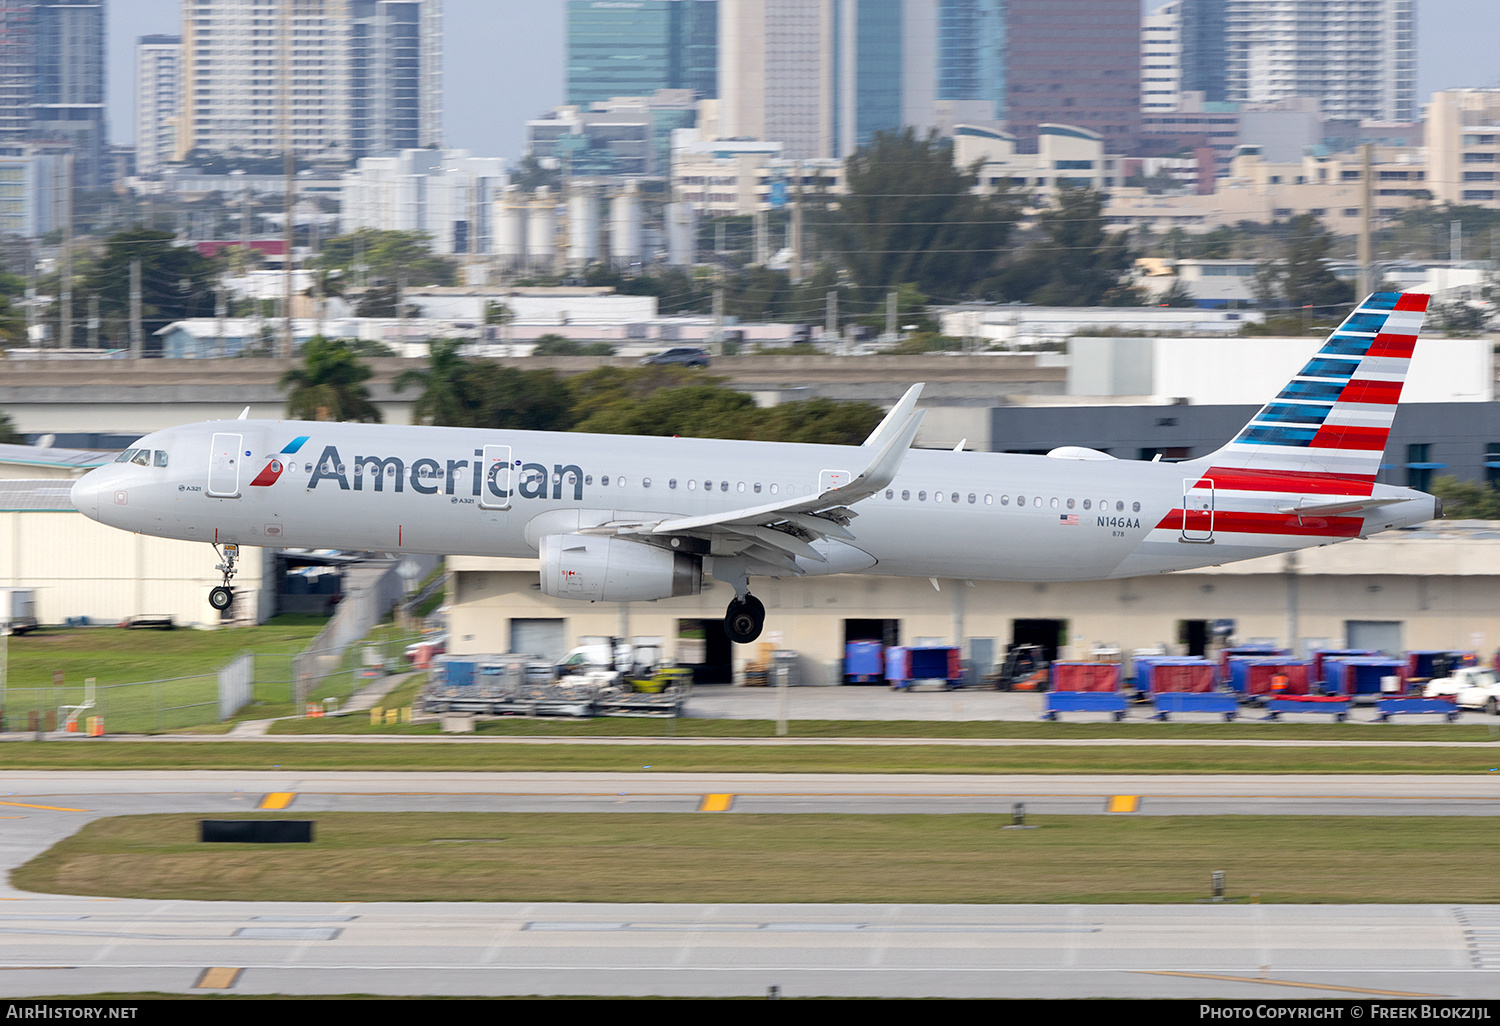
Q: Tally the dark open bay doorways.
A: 4